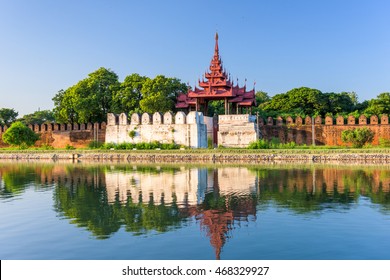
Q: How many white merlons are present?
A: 8